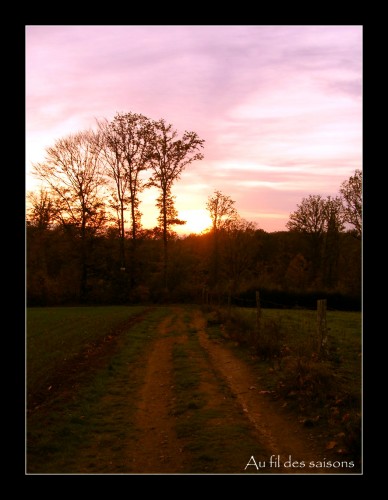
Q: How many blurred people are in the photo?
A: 0